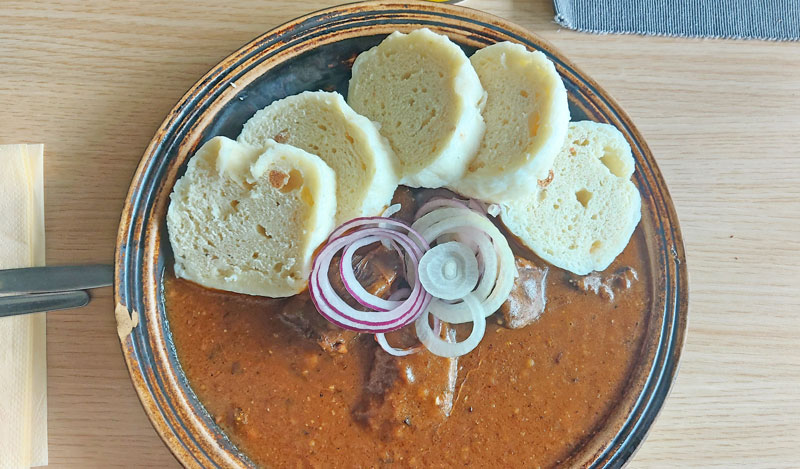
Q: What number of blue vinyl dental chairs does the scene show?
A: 0